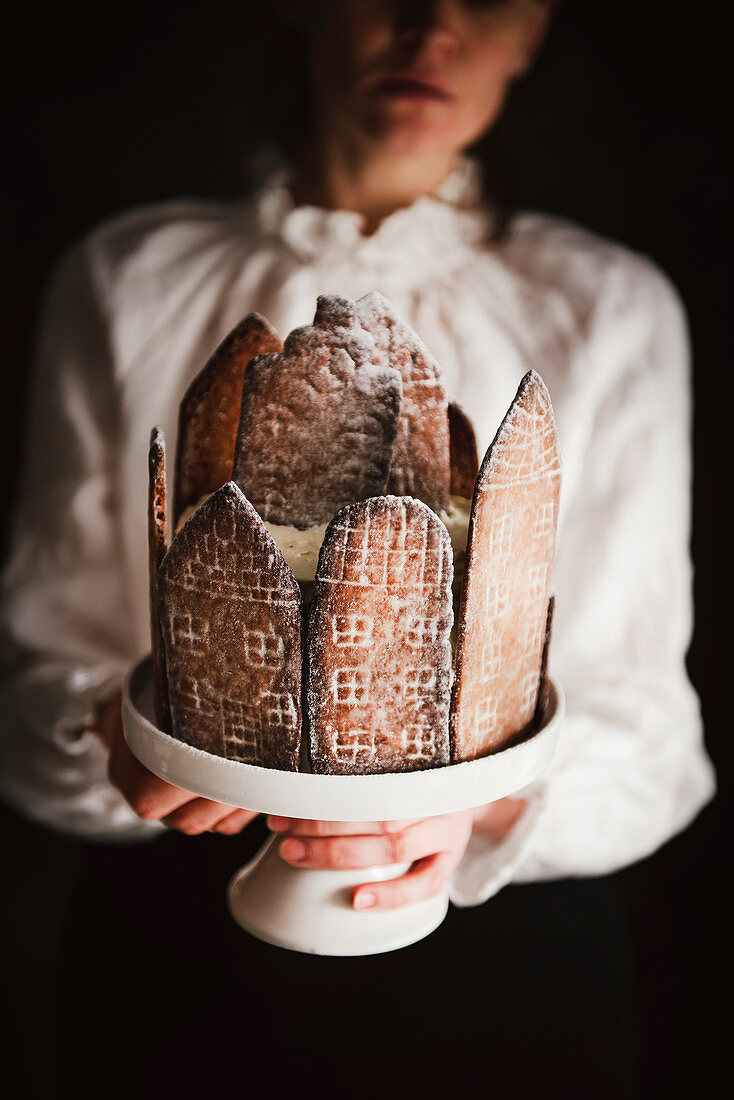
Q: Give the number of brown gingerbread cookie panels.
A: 9